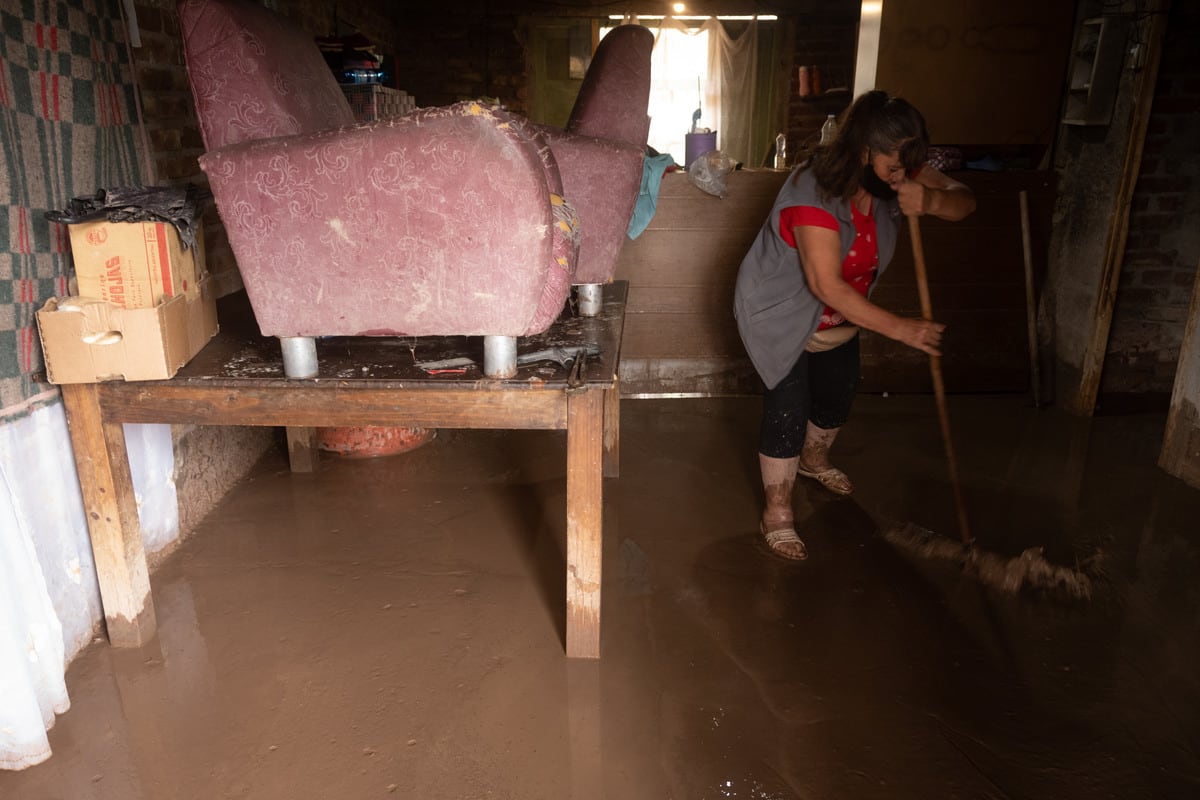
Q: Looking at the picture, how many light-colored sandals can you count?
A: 2